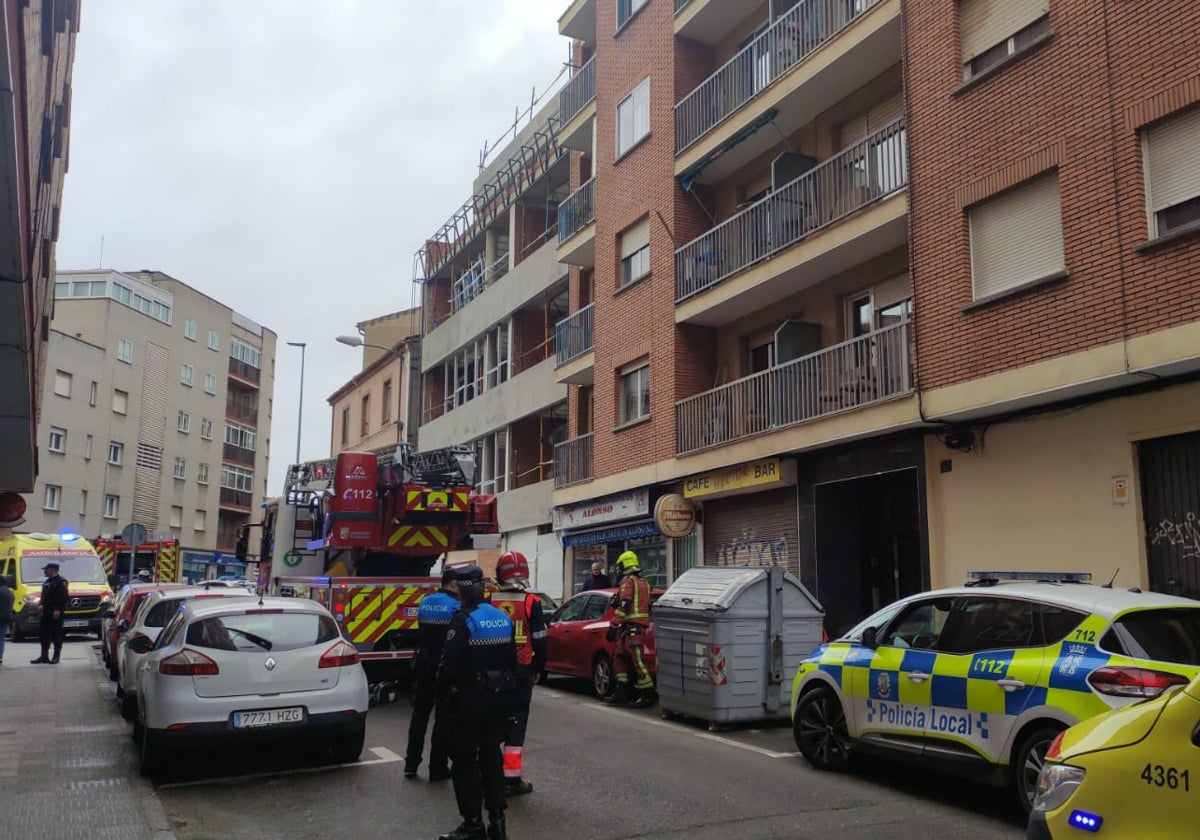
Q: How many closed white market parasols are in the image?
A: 0